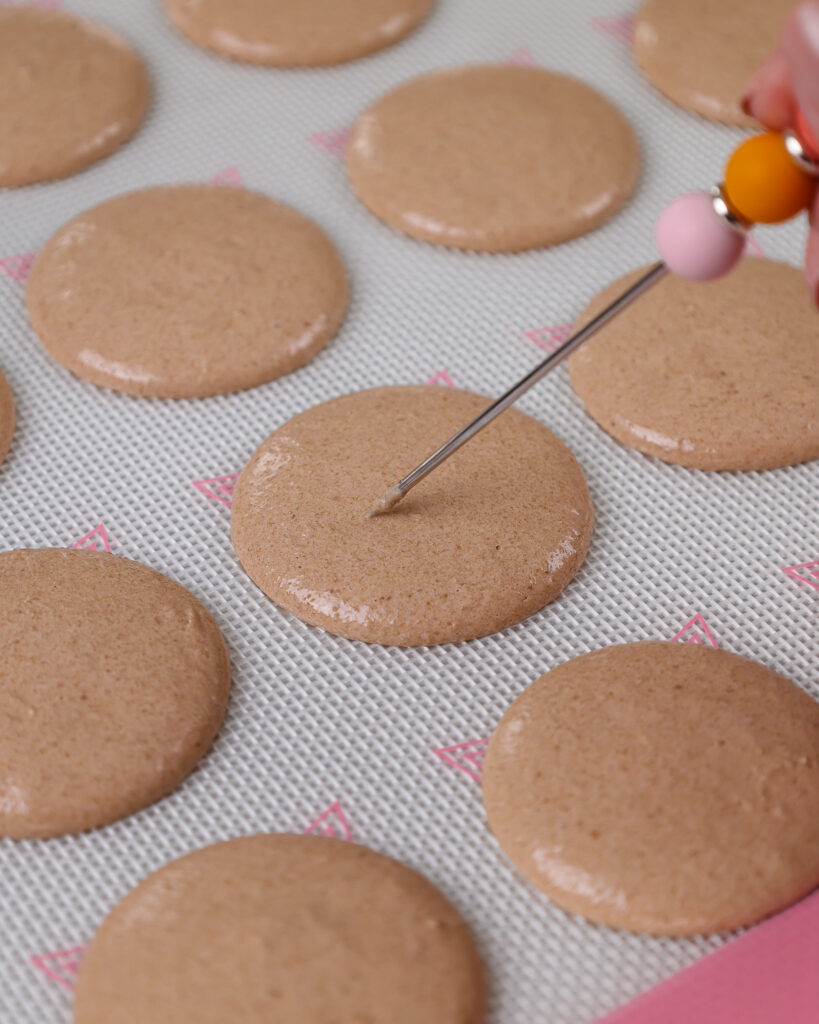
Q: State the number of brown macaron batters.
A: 11